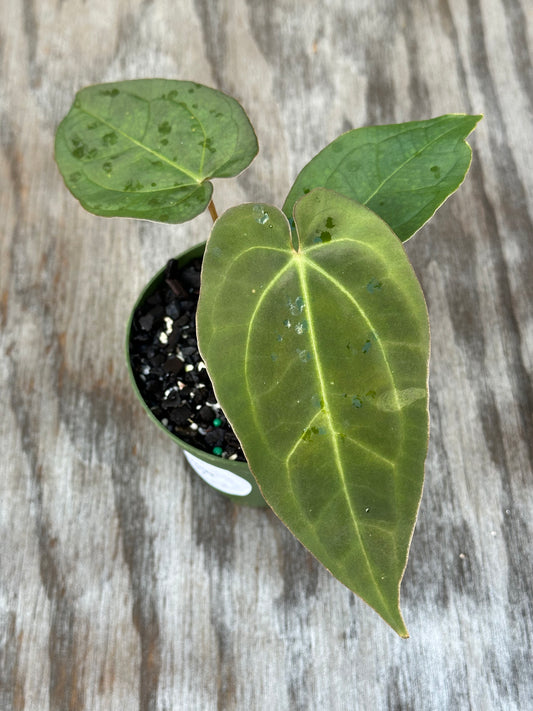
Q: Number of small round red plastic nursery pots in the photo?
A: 0